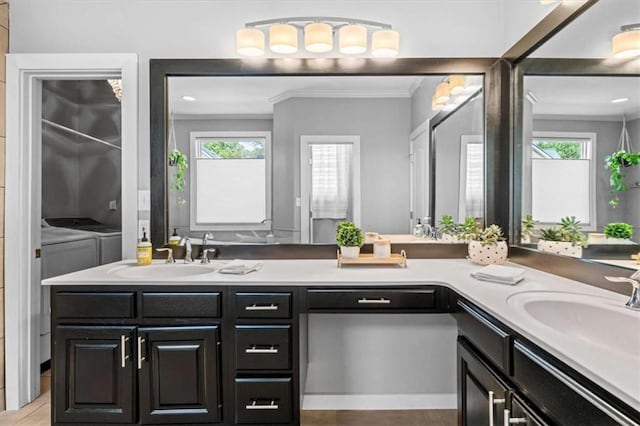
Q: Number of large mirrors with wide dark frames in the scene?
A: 2